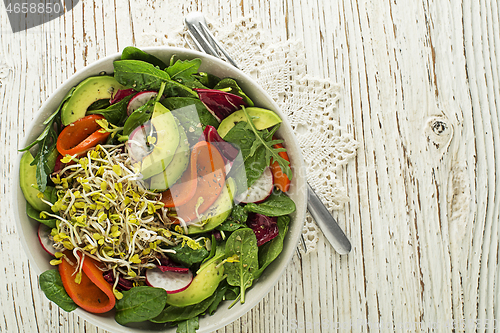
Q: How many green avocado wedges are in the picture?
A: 7